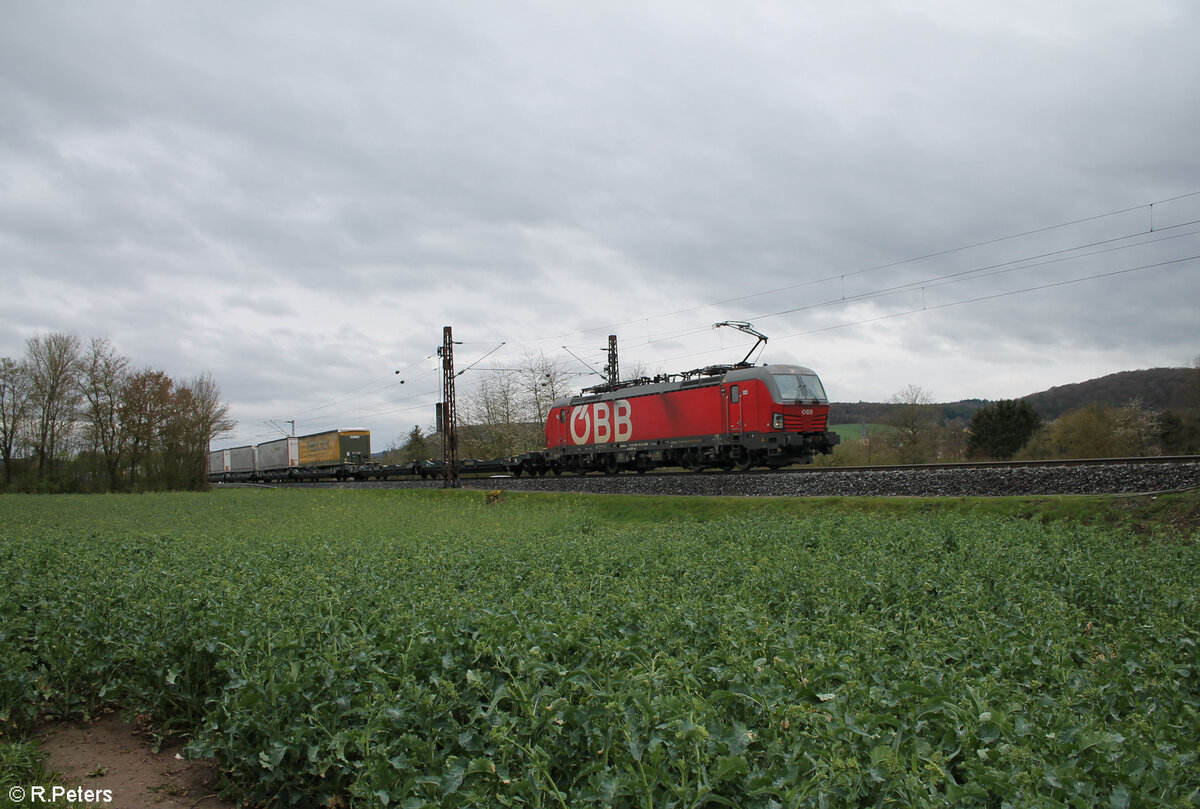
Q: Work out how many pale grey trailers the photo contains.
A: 3